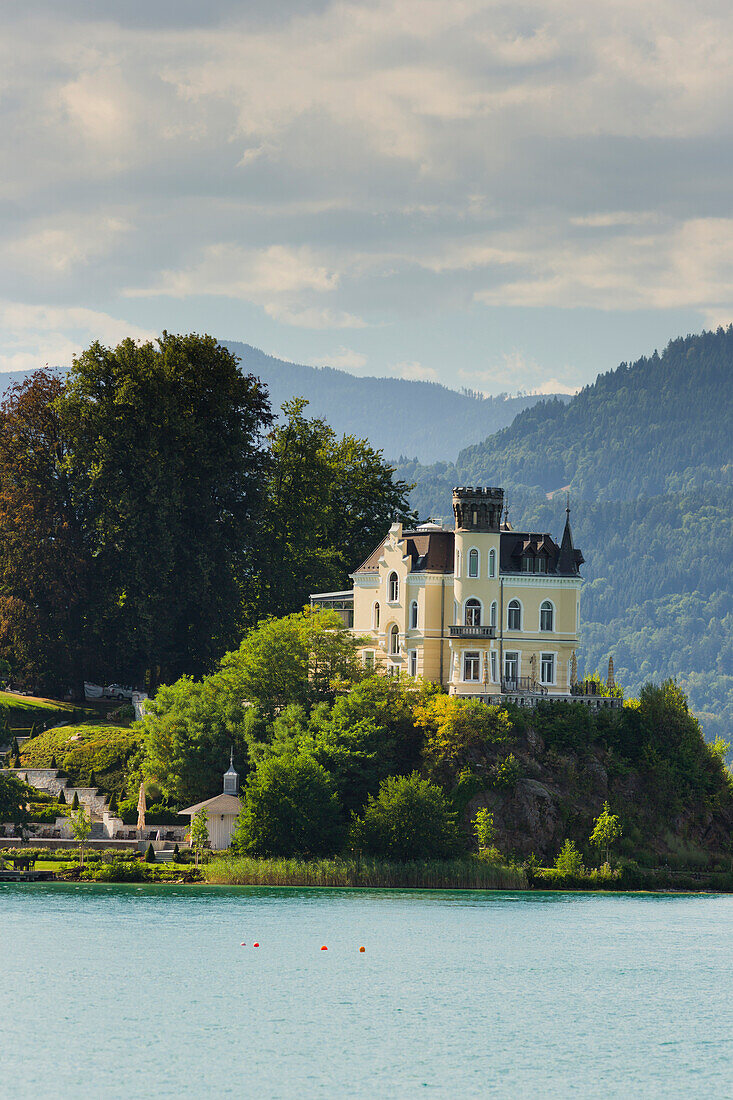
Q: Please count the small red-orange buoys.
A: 4